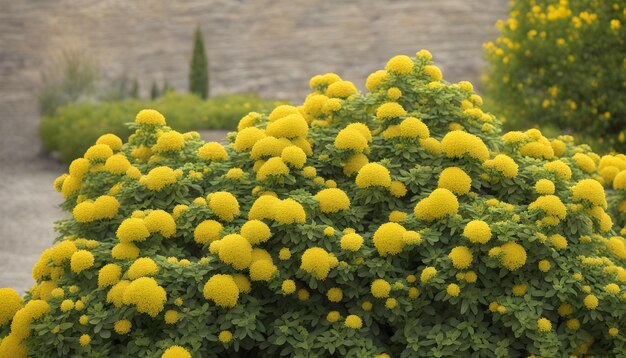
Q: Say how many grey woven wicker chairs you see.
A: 0